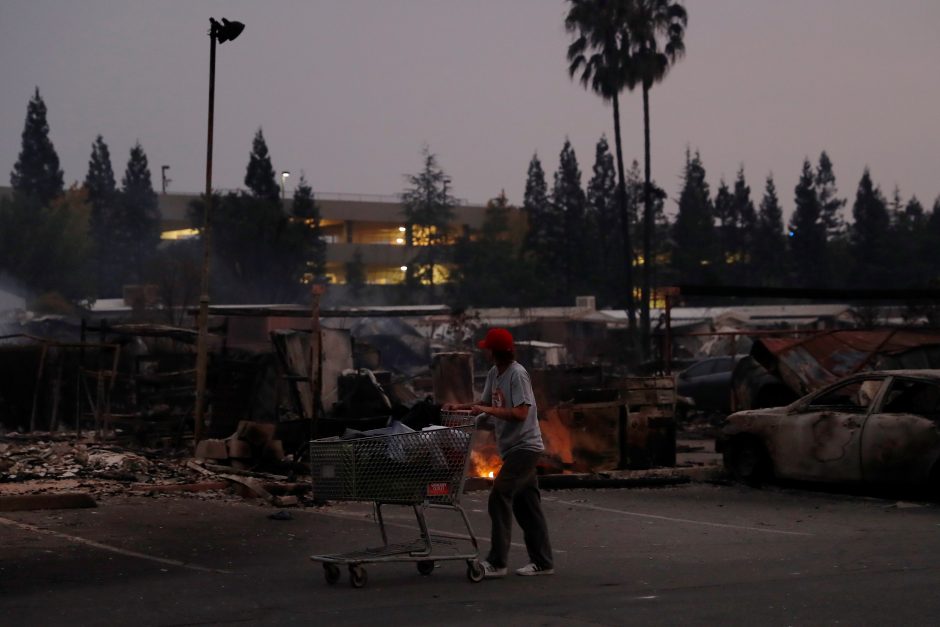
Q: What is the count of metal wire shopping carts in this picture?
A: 1